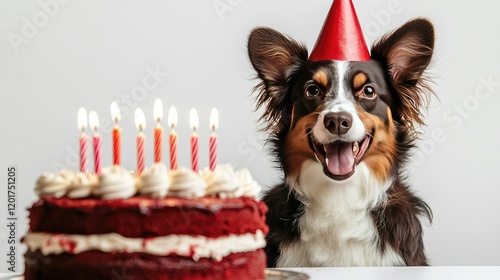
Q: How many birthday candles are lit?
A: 8